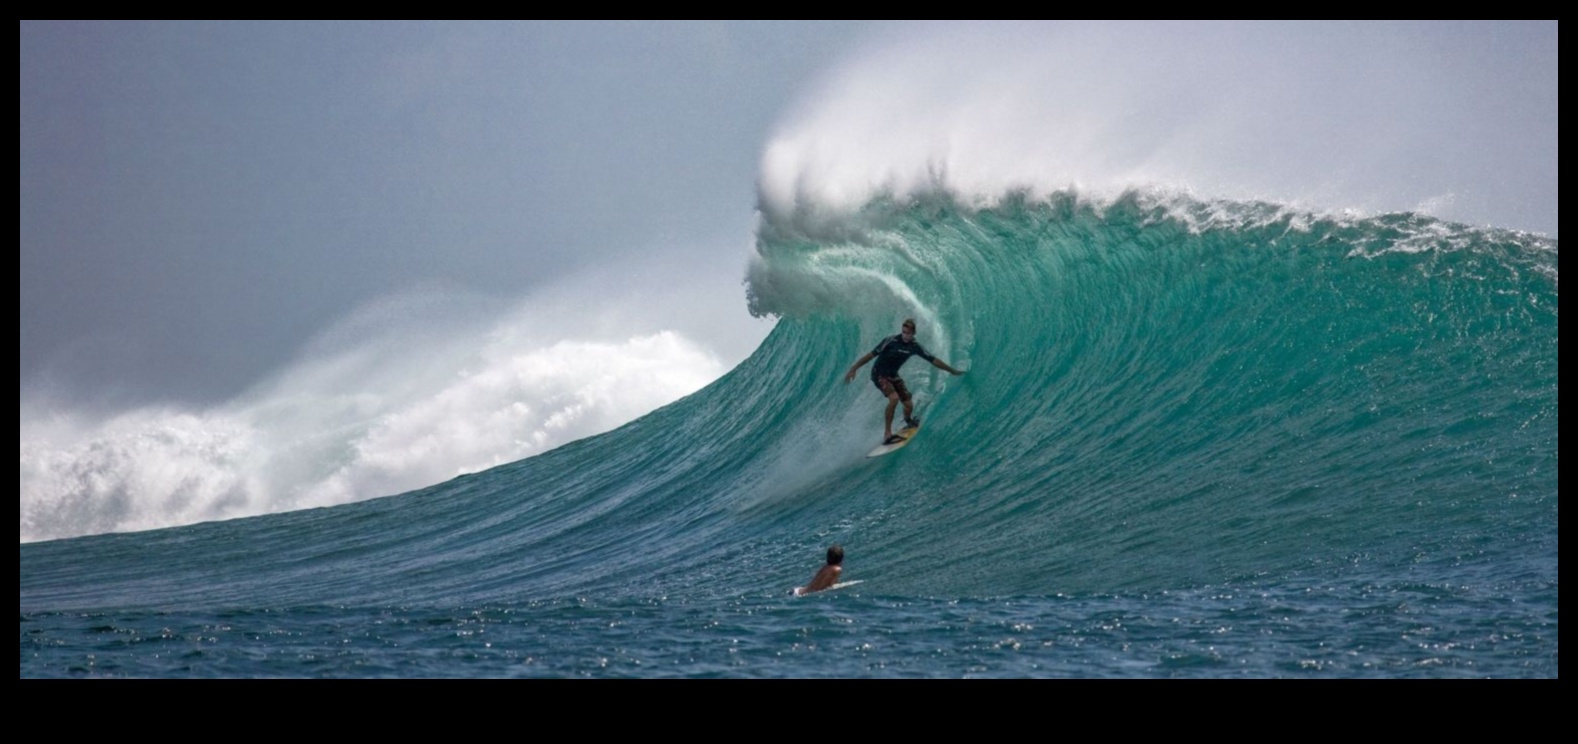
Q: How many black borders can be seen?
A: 4